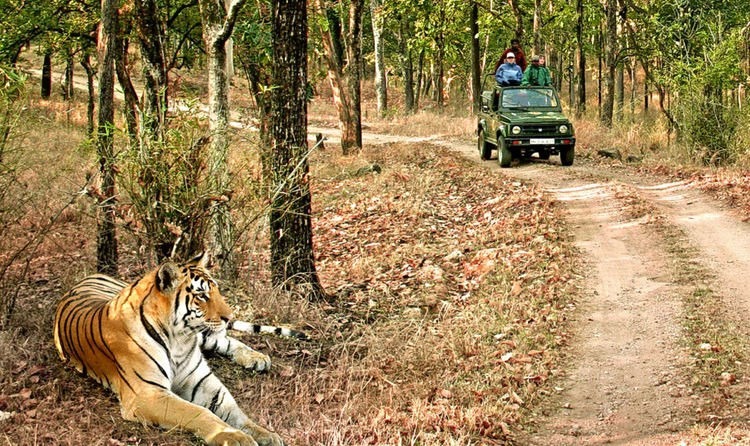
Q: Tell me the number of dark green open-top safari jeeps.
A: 1